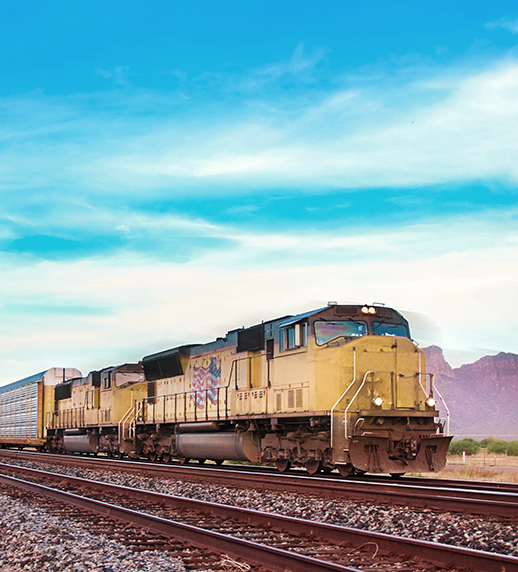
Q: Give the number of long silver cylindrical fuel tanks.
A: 2